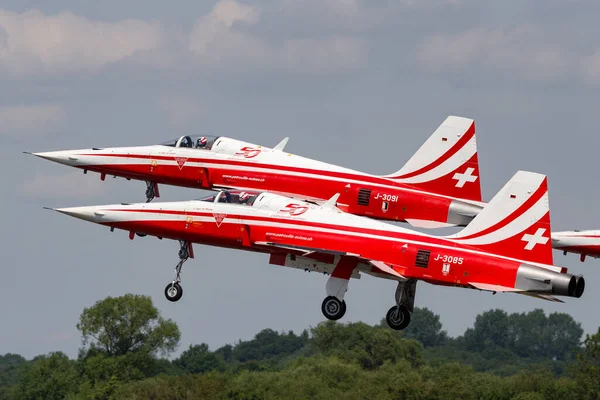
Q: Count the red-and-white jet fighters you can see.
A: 3